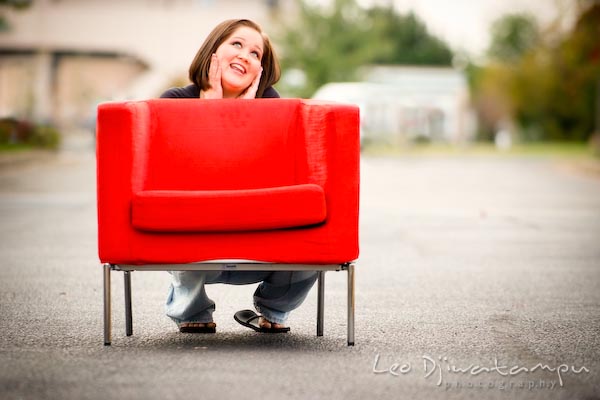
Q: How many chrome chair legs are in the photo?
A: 4